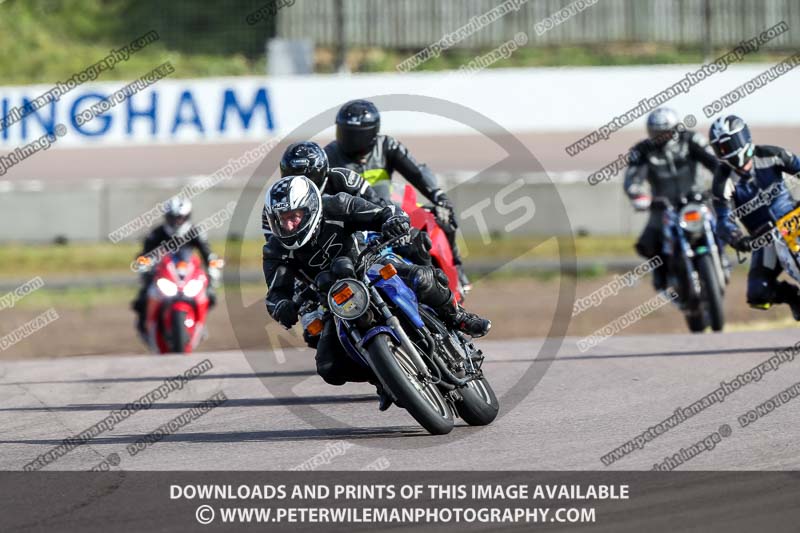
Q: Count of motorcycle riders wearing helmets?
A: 6